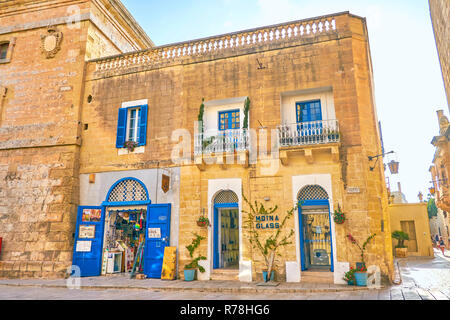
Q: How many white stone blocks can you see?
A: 4